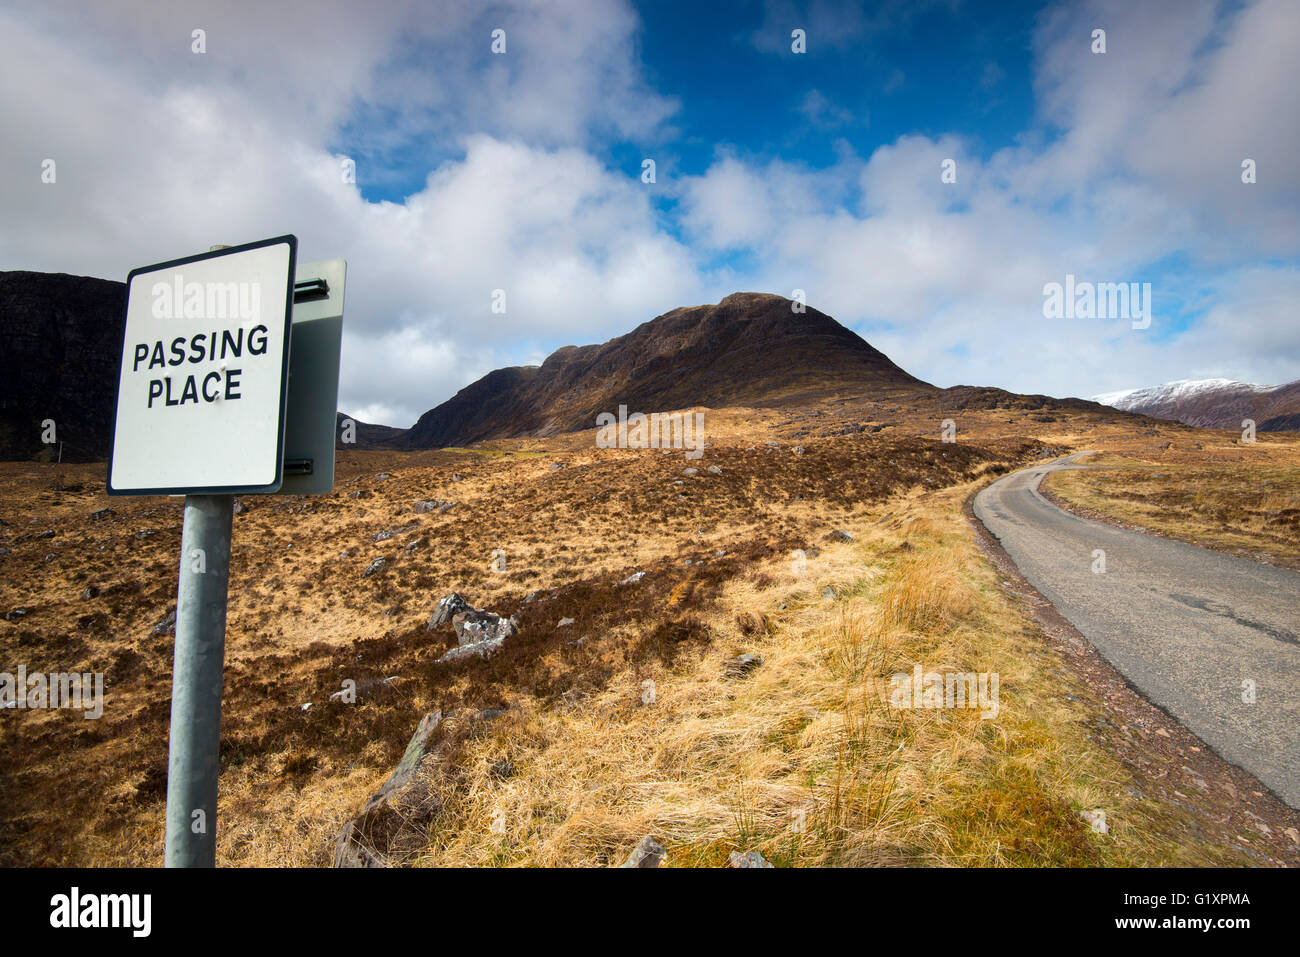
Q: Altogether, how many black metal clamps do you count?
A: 2